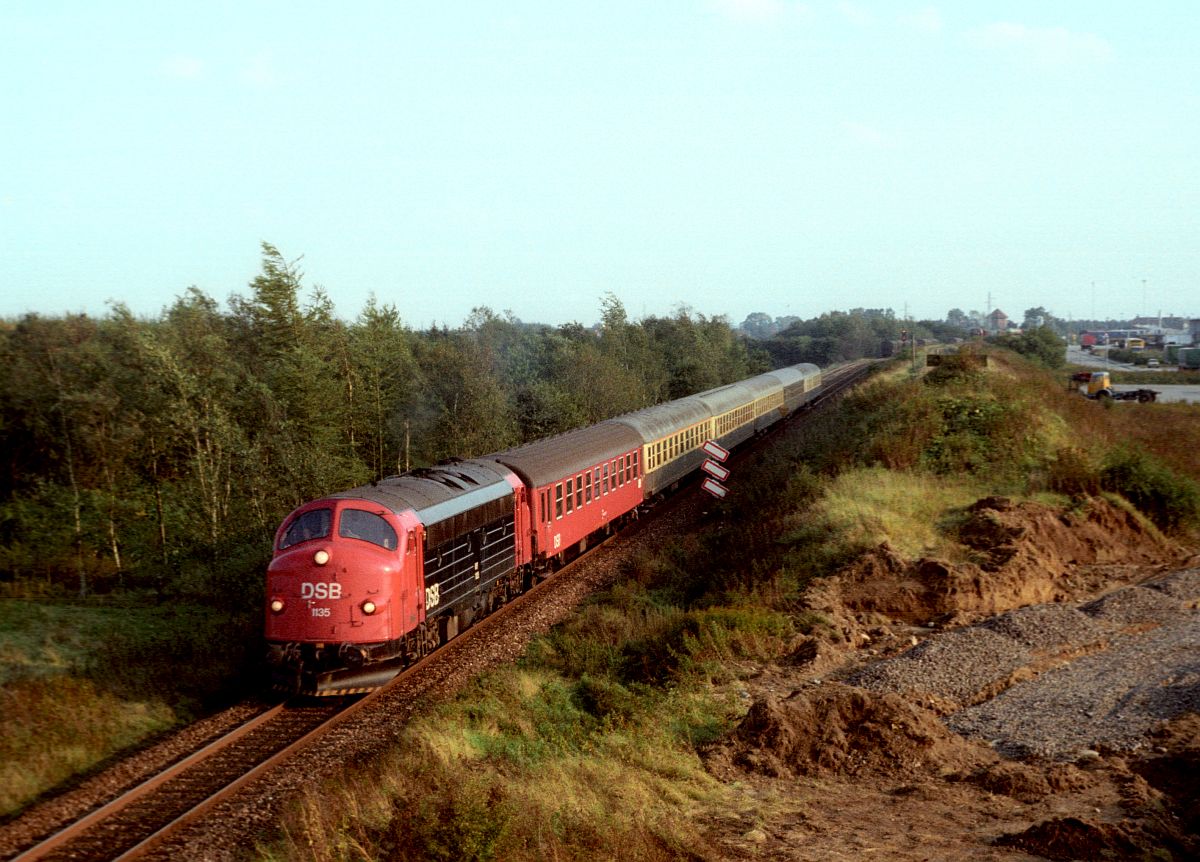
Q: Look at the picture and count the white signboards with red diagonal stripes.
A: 3